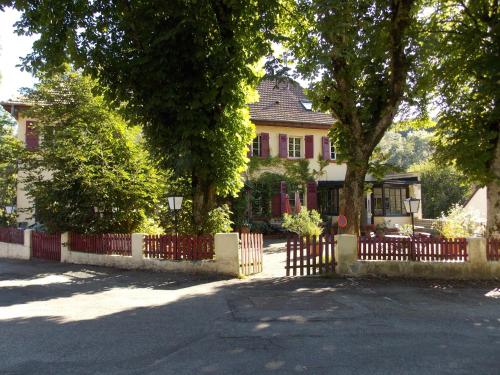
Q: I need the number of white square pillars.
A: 6